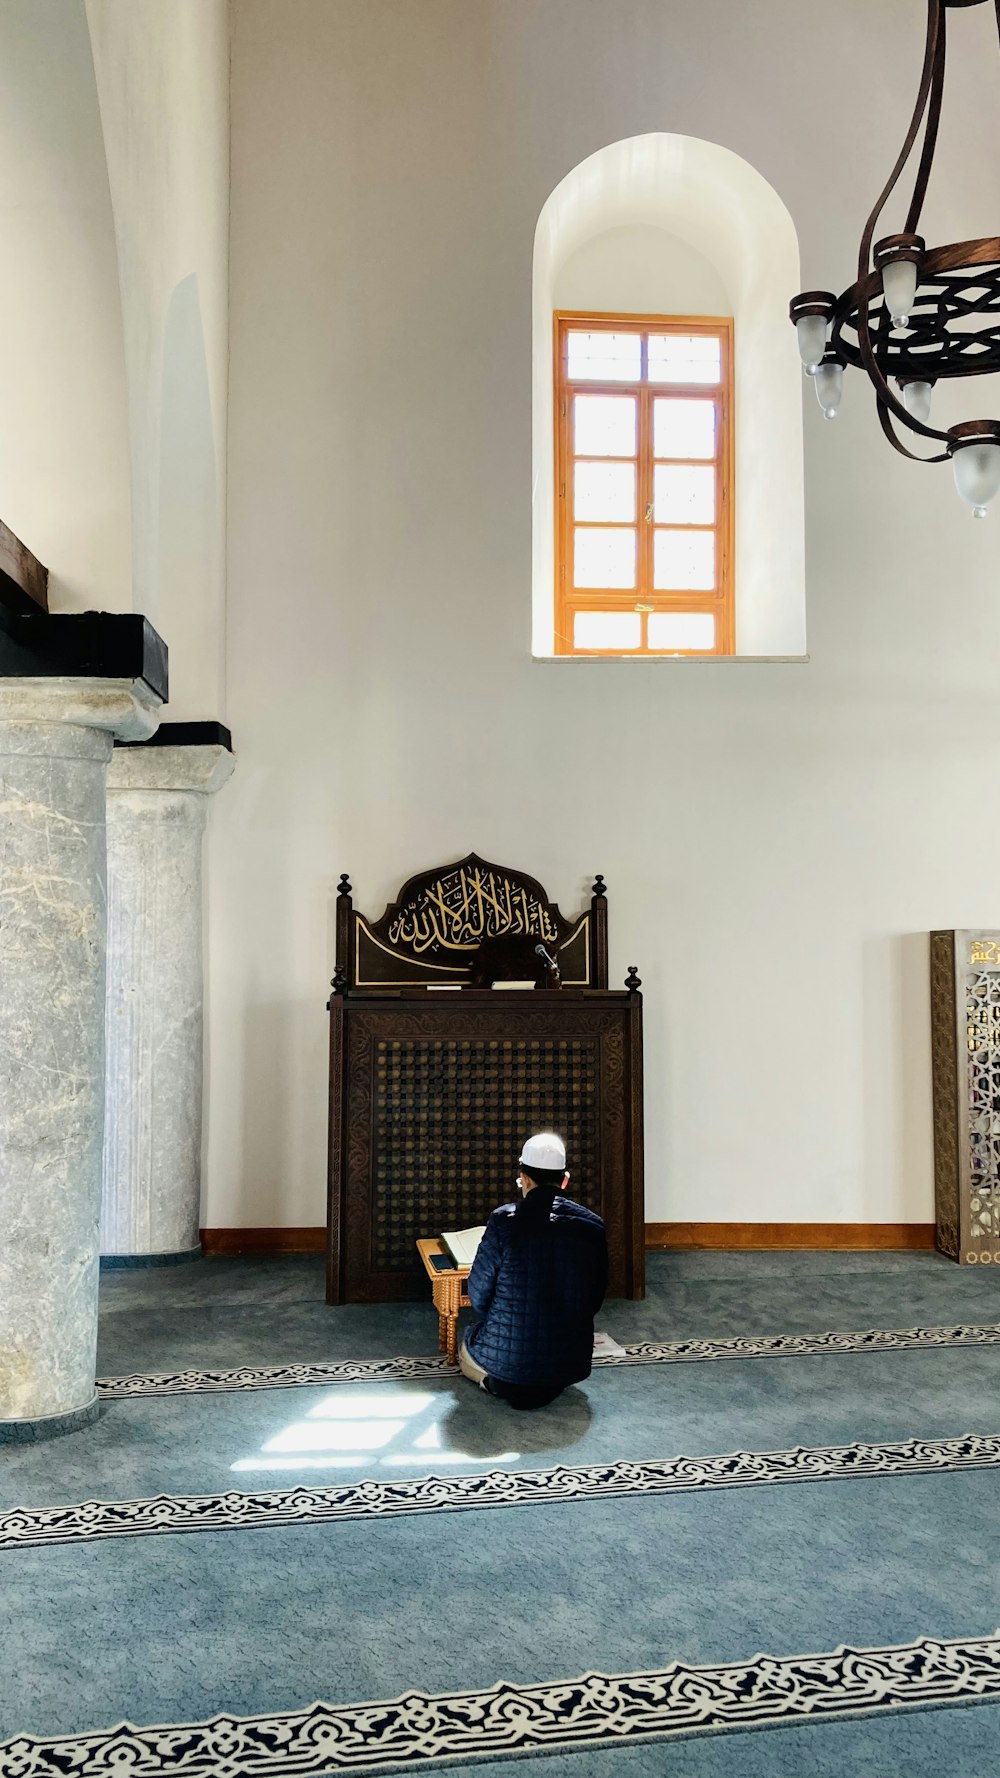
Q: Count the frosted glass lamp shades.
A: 5